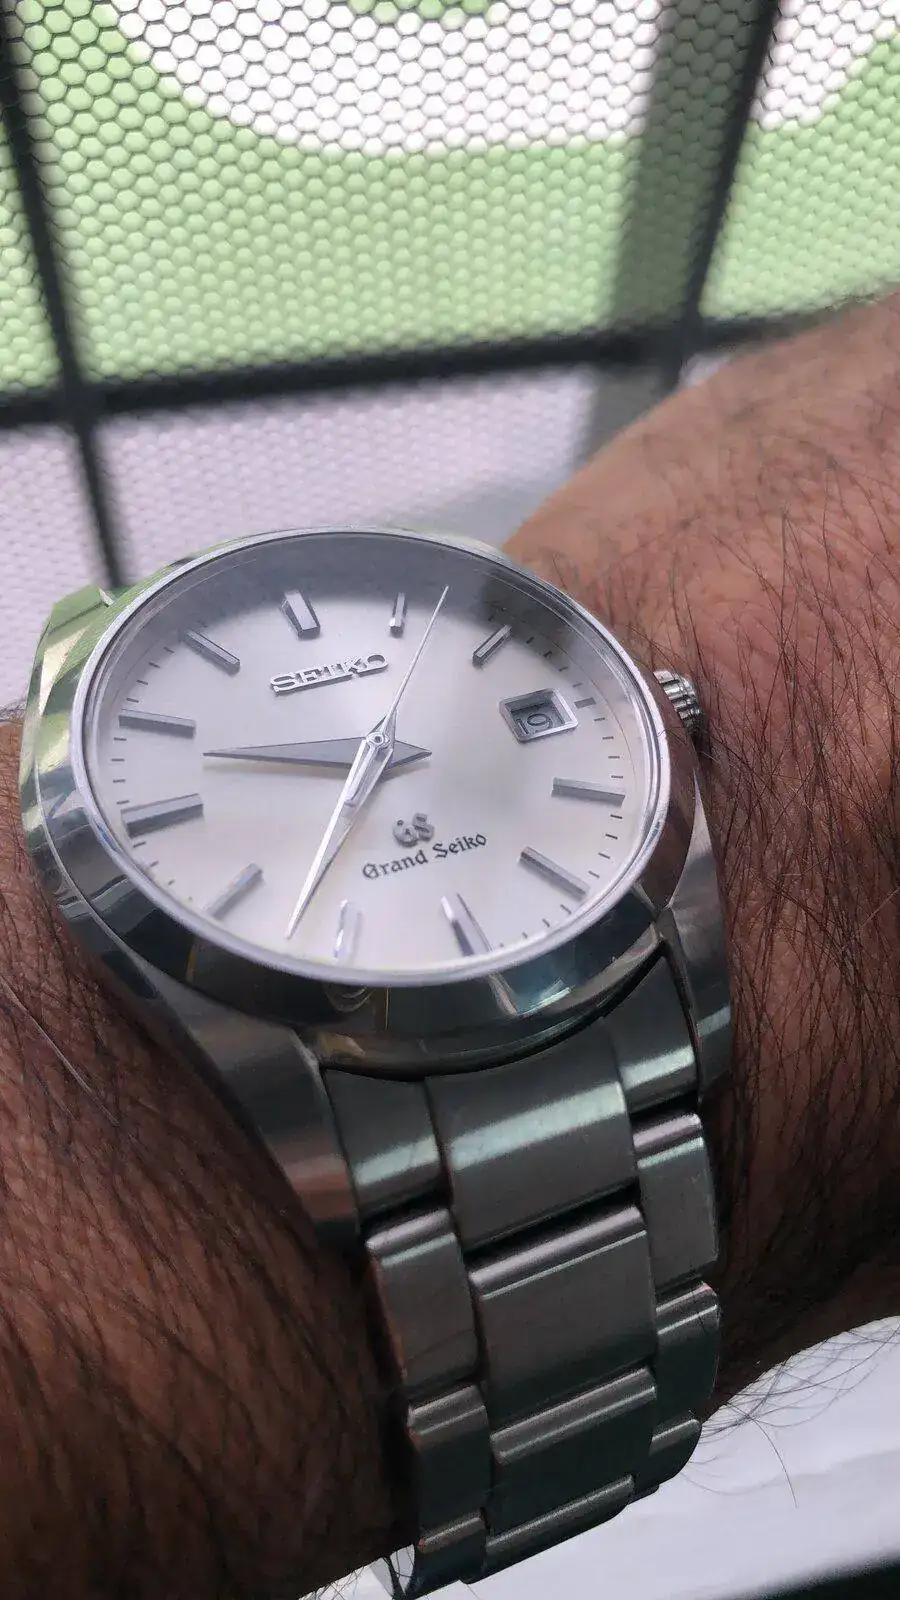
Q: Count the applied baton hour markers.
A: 11